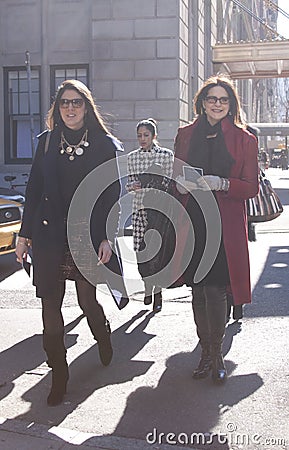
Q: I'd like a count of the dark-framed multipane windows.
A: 2